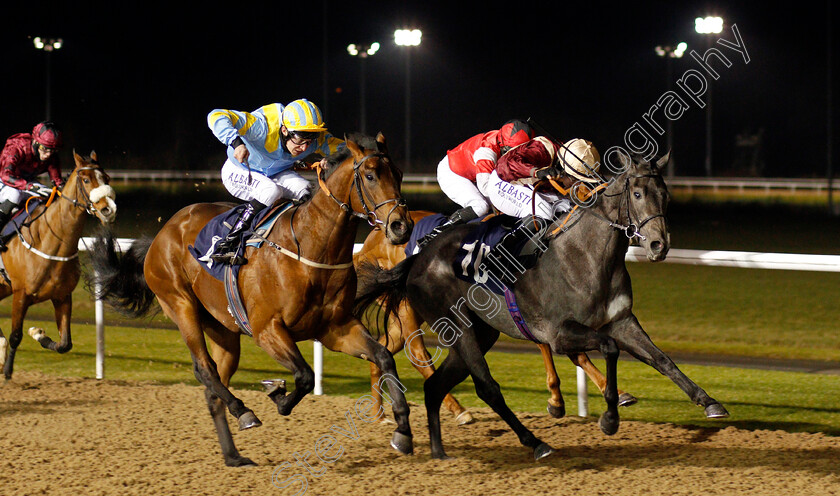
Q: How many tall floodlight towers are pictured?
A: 5